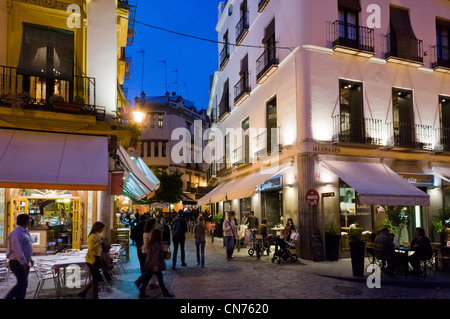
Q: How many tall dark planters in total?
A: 2